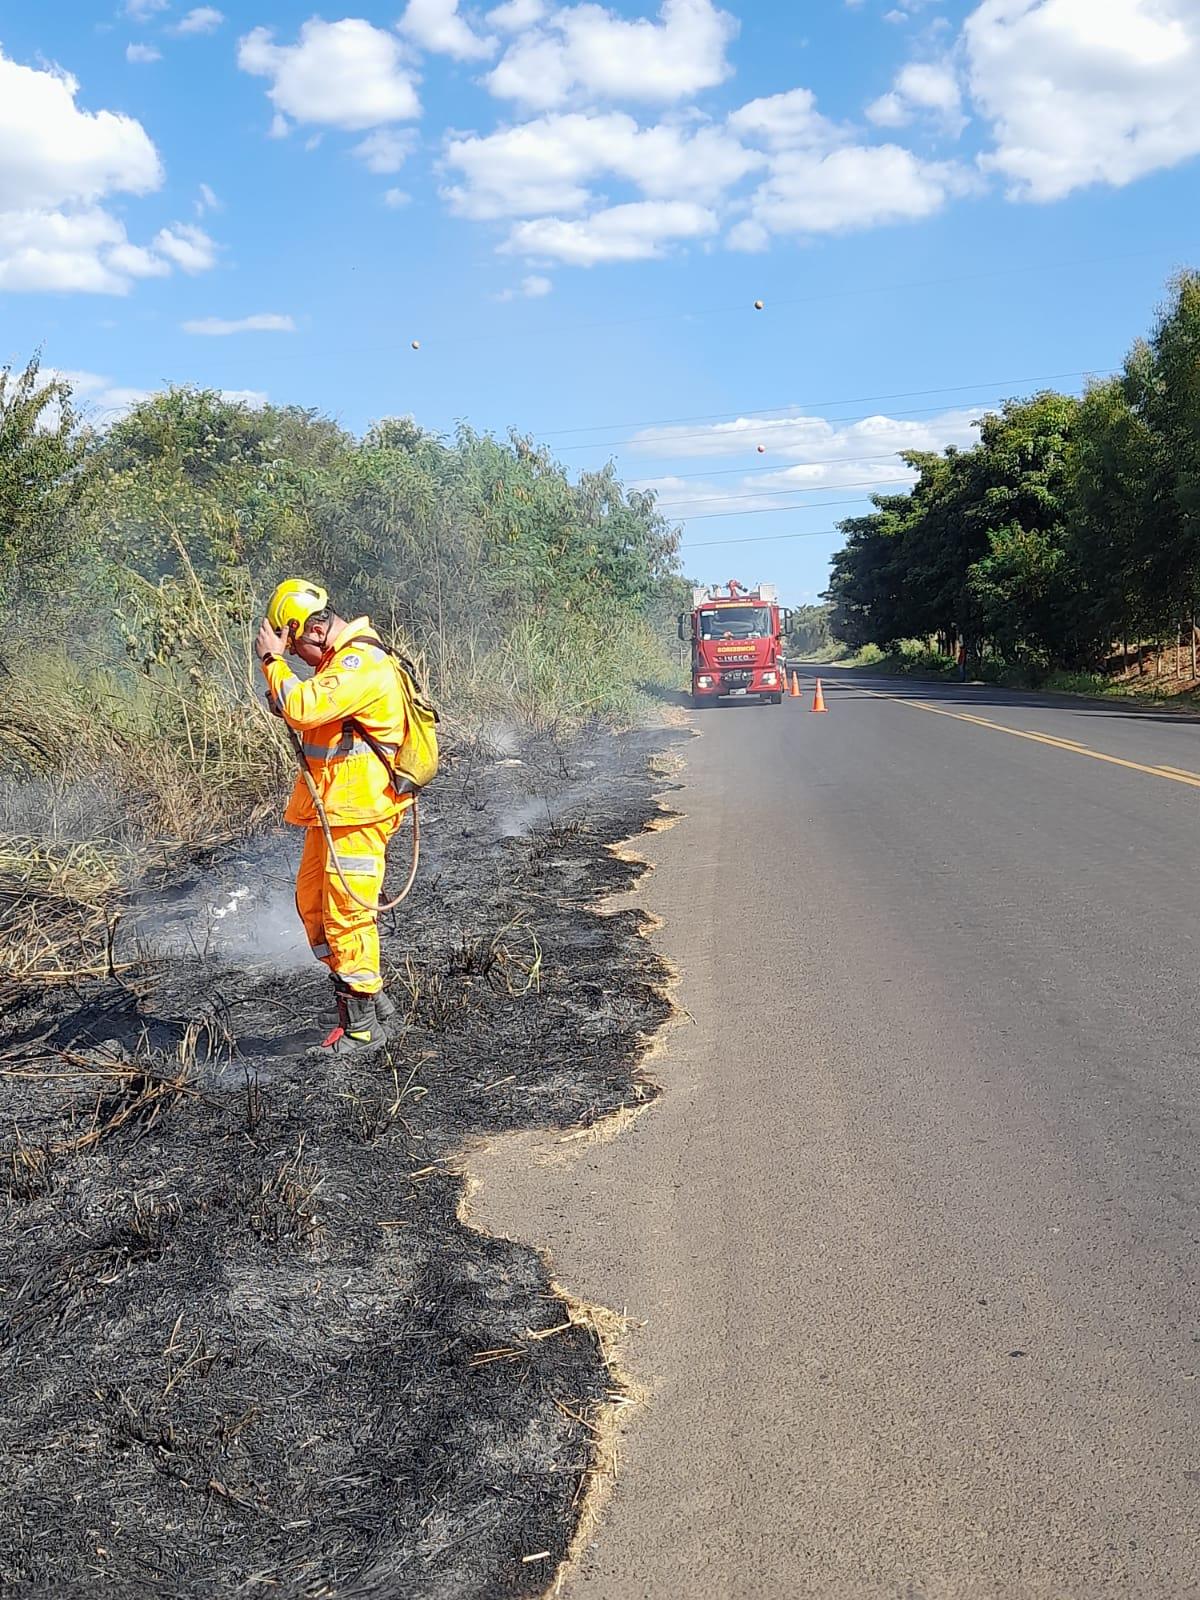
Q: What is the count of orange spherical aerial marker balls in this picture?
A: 3